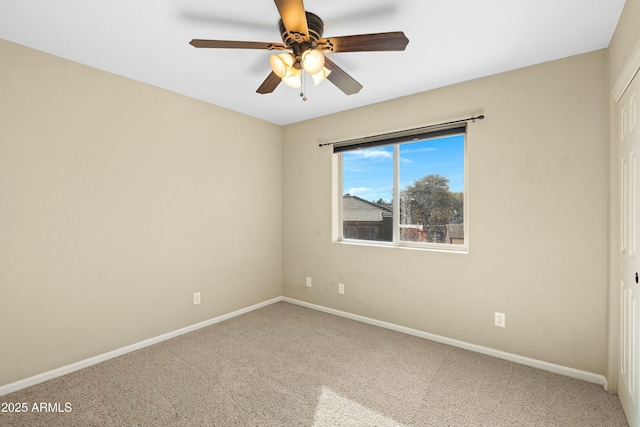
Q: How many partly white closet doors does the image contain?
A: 1